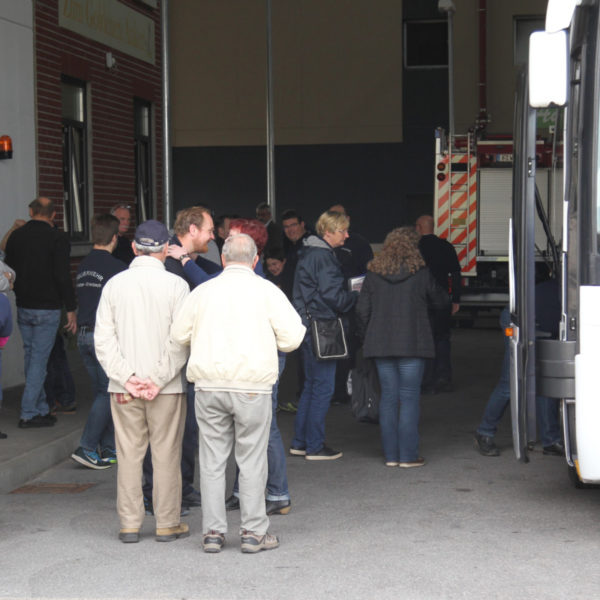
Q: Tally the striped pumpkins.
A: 0